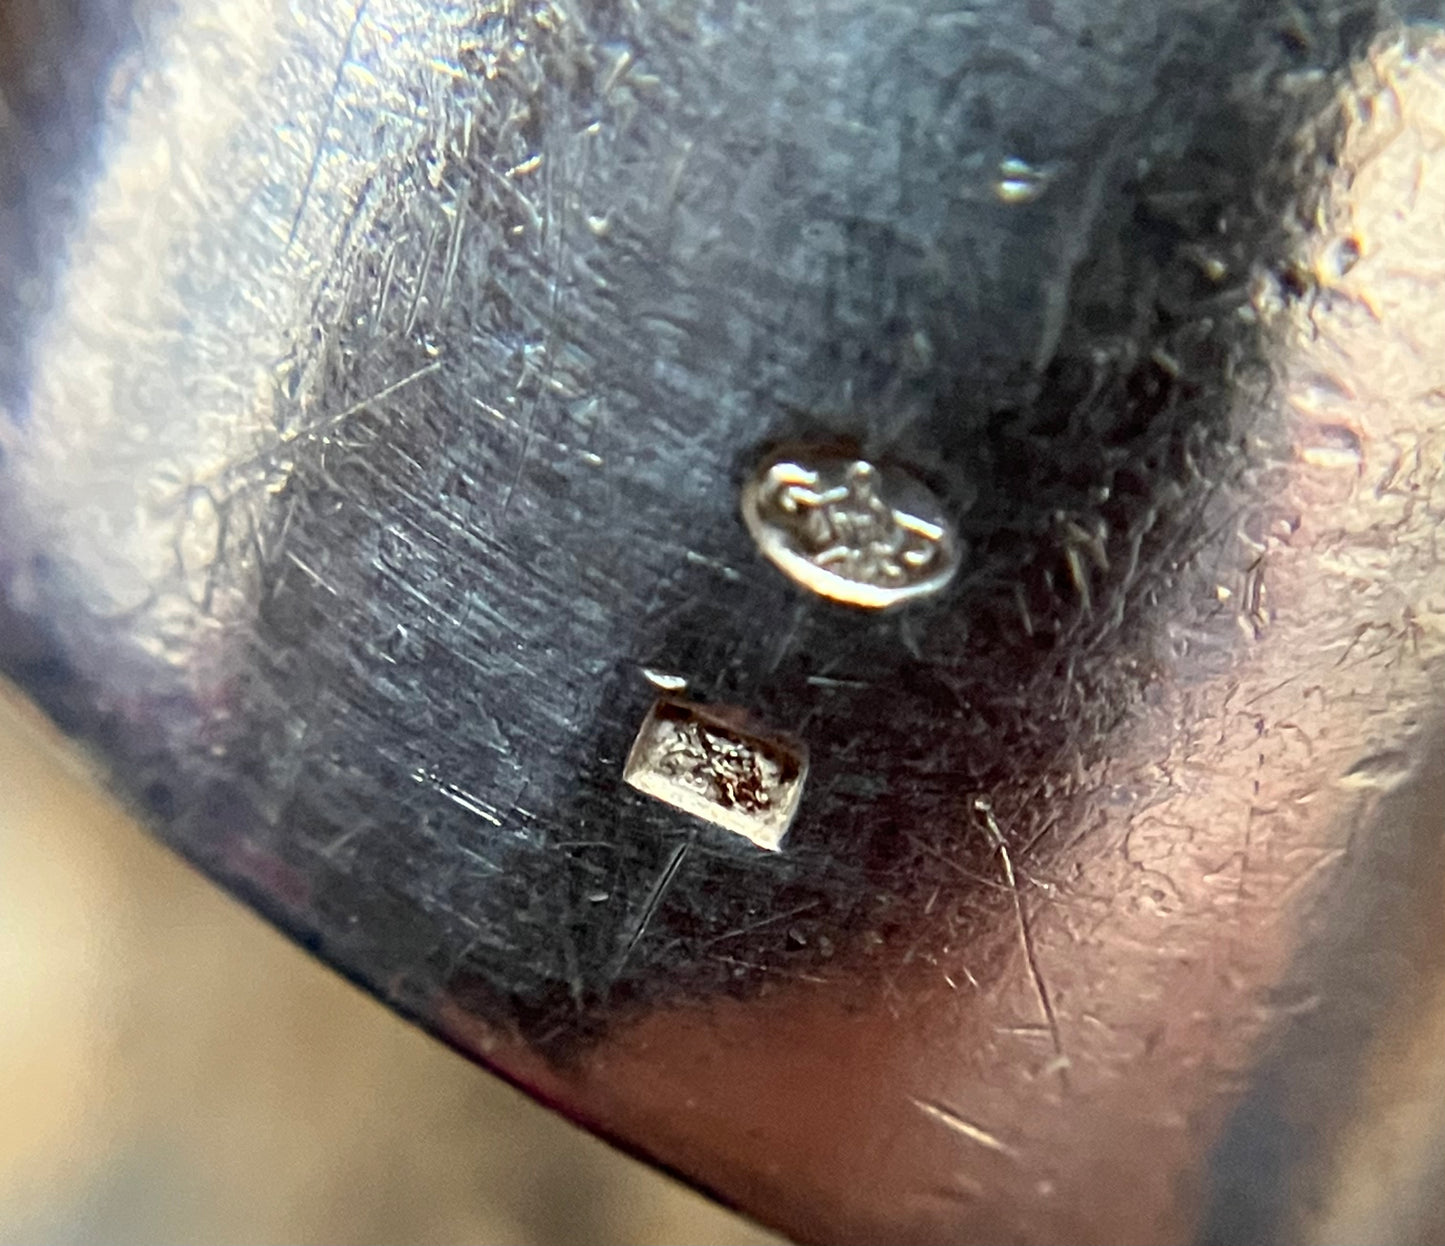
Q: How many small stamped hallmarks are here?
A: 2